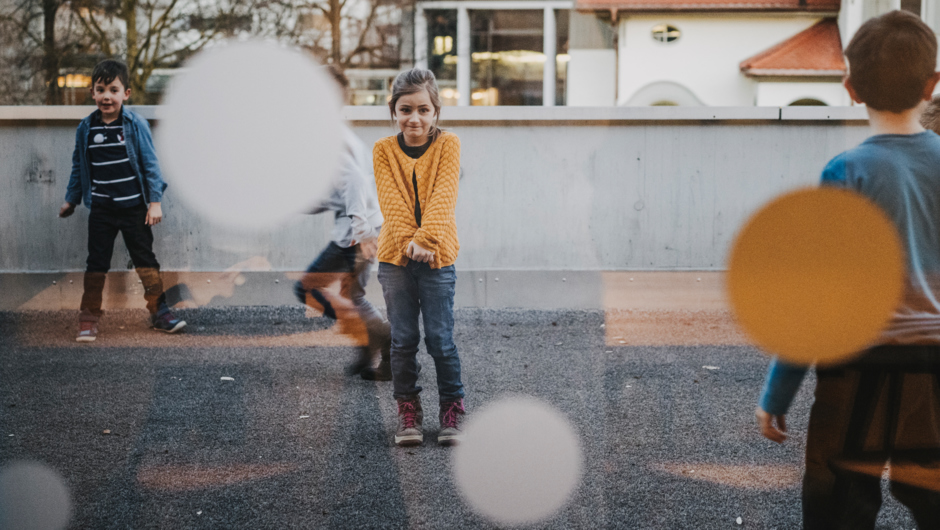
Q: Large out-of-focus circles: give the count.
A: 4